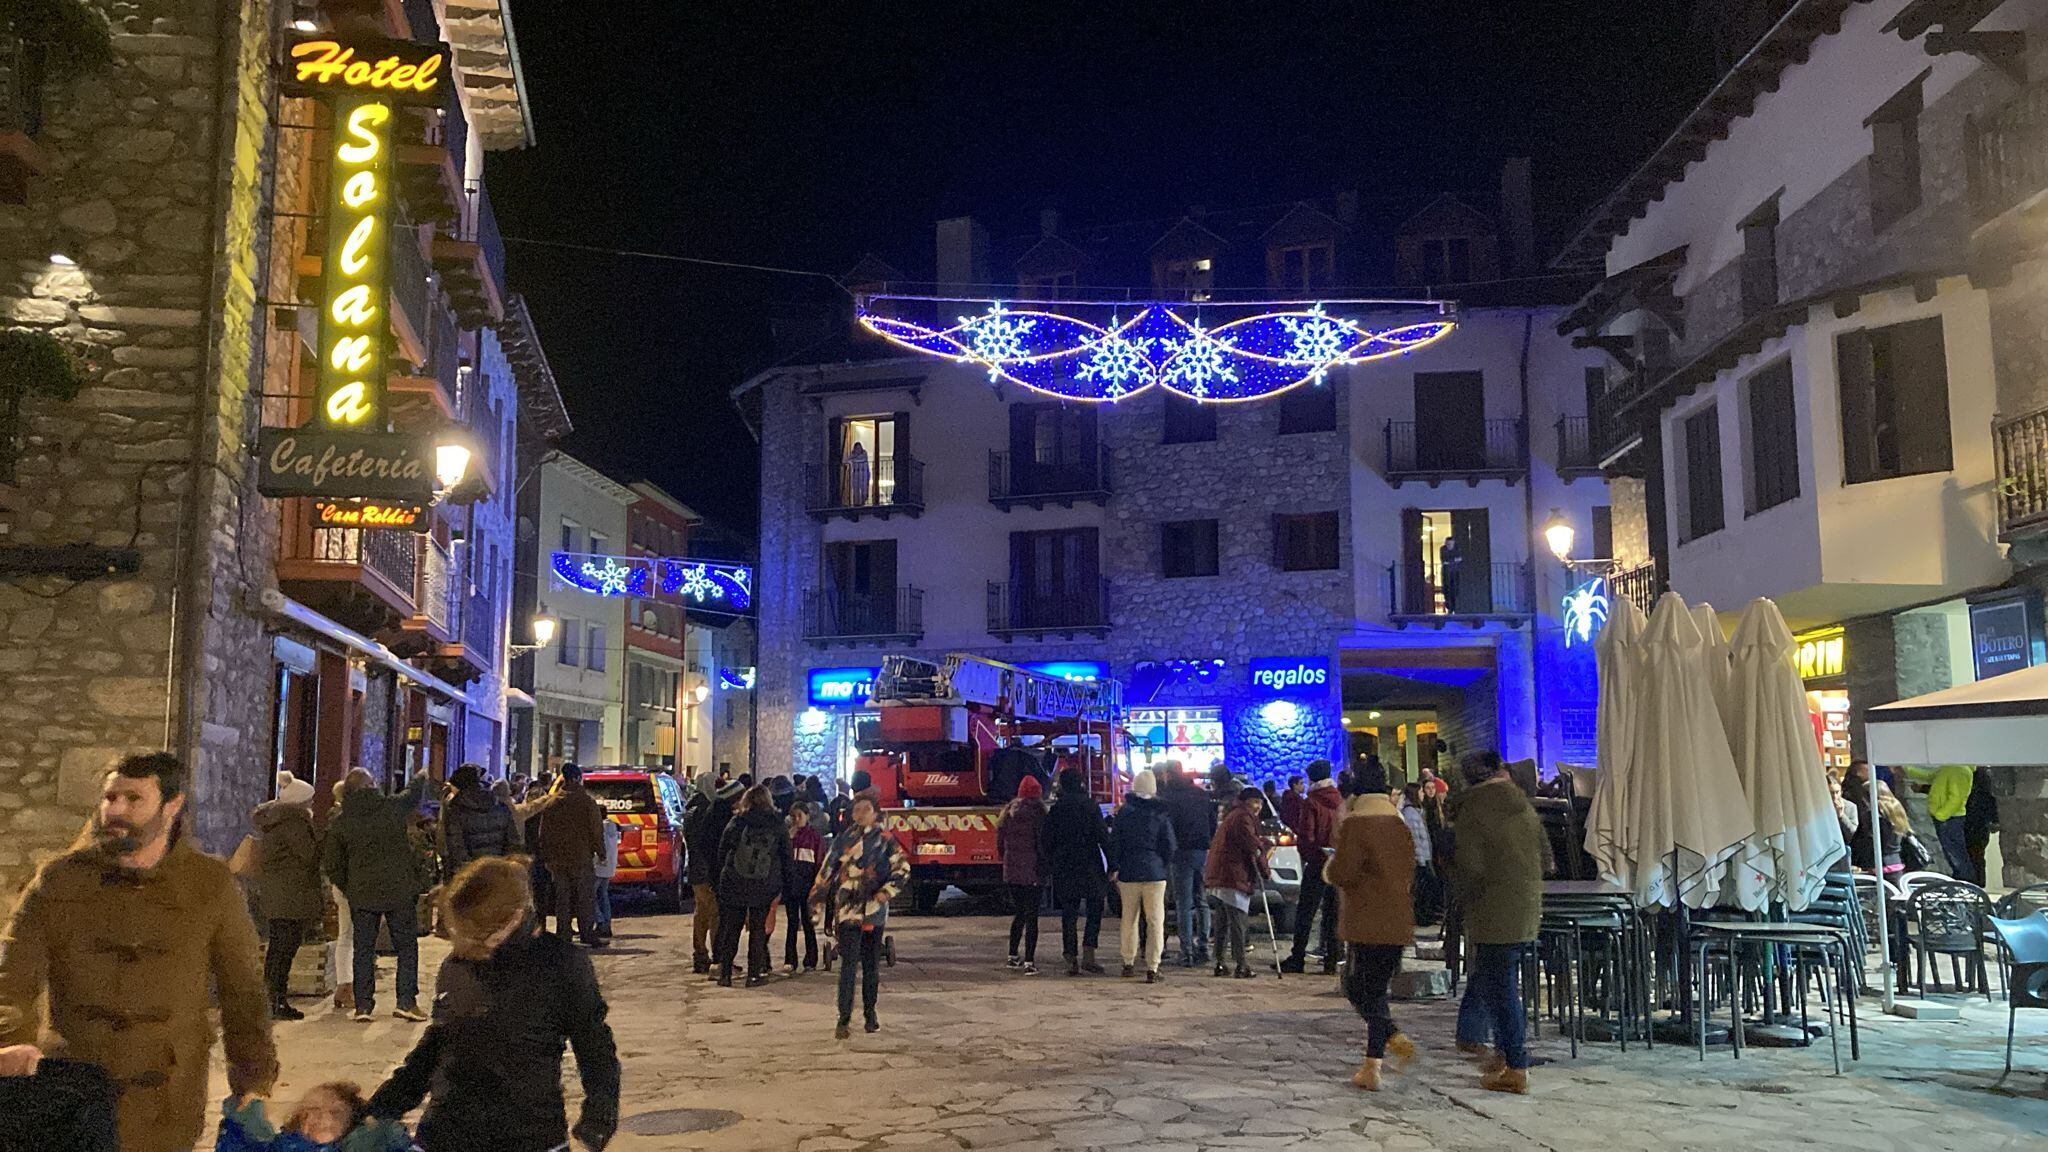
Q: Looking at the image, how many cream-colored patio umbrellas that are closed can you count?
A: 4